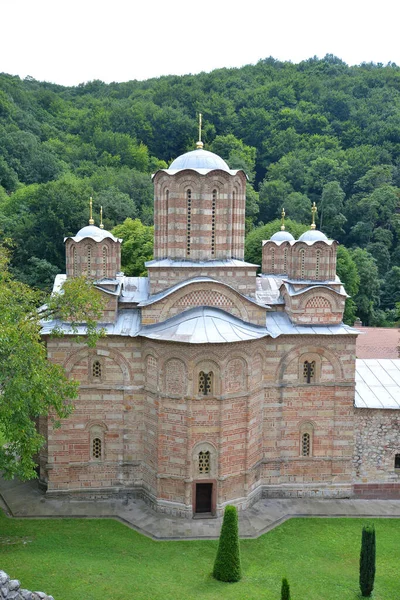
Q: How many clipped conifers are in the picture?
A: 3